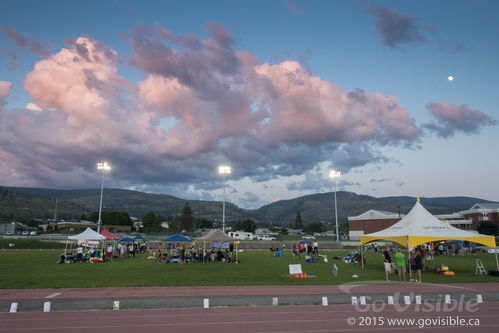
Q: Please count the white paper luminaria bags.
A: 13